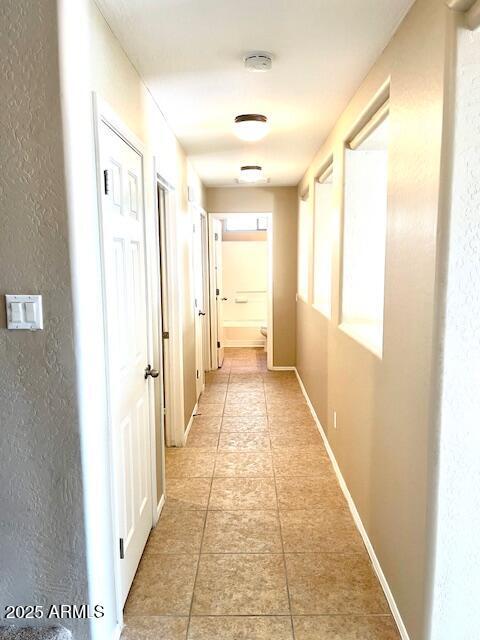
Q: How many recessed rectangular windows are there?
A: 3